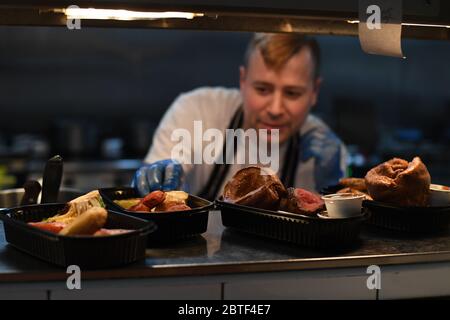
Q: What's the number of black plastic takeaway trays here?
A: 4